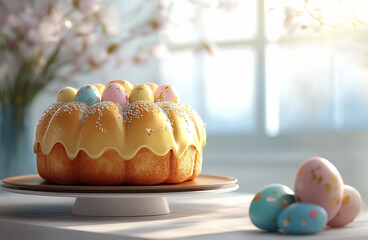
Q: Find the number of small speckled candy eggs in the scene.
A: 12